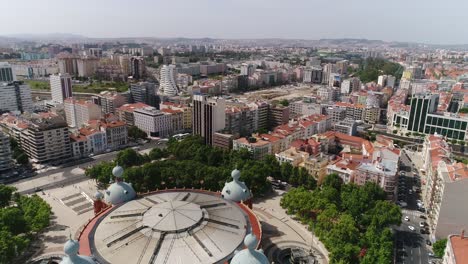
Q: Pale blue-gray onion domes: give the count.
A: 4